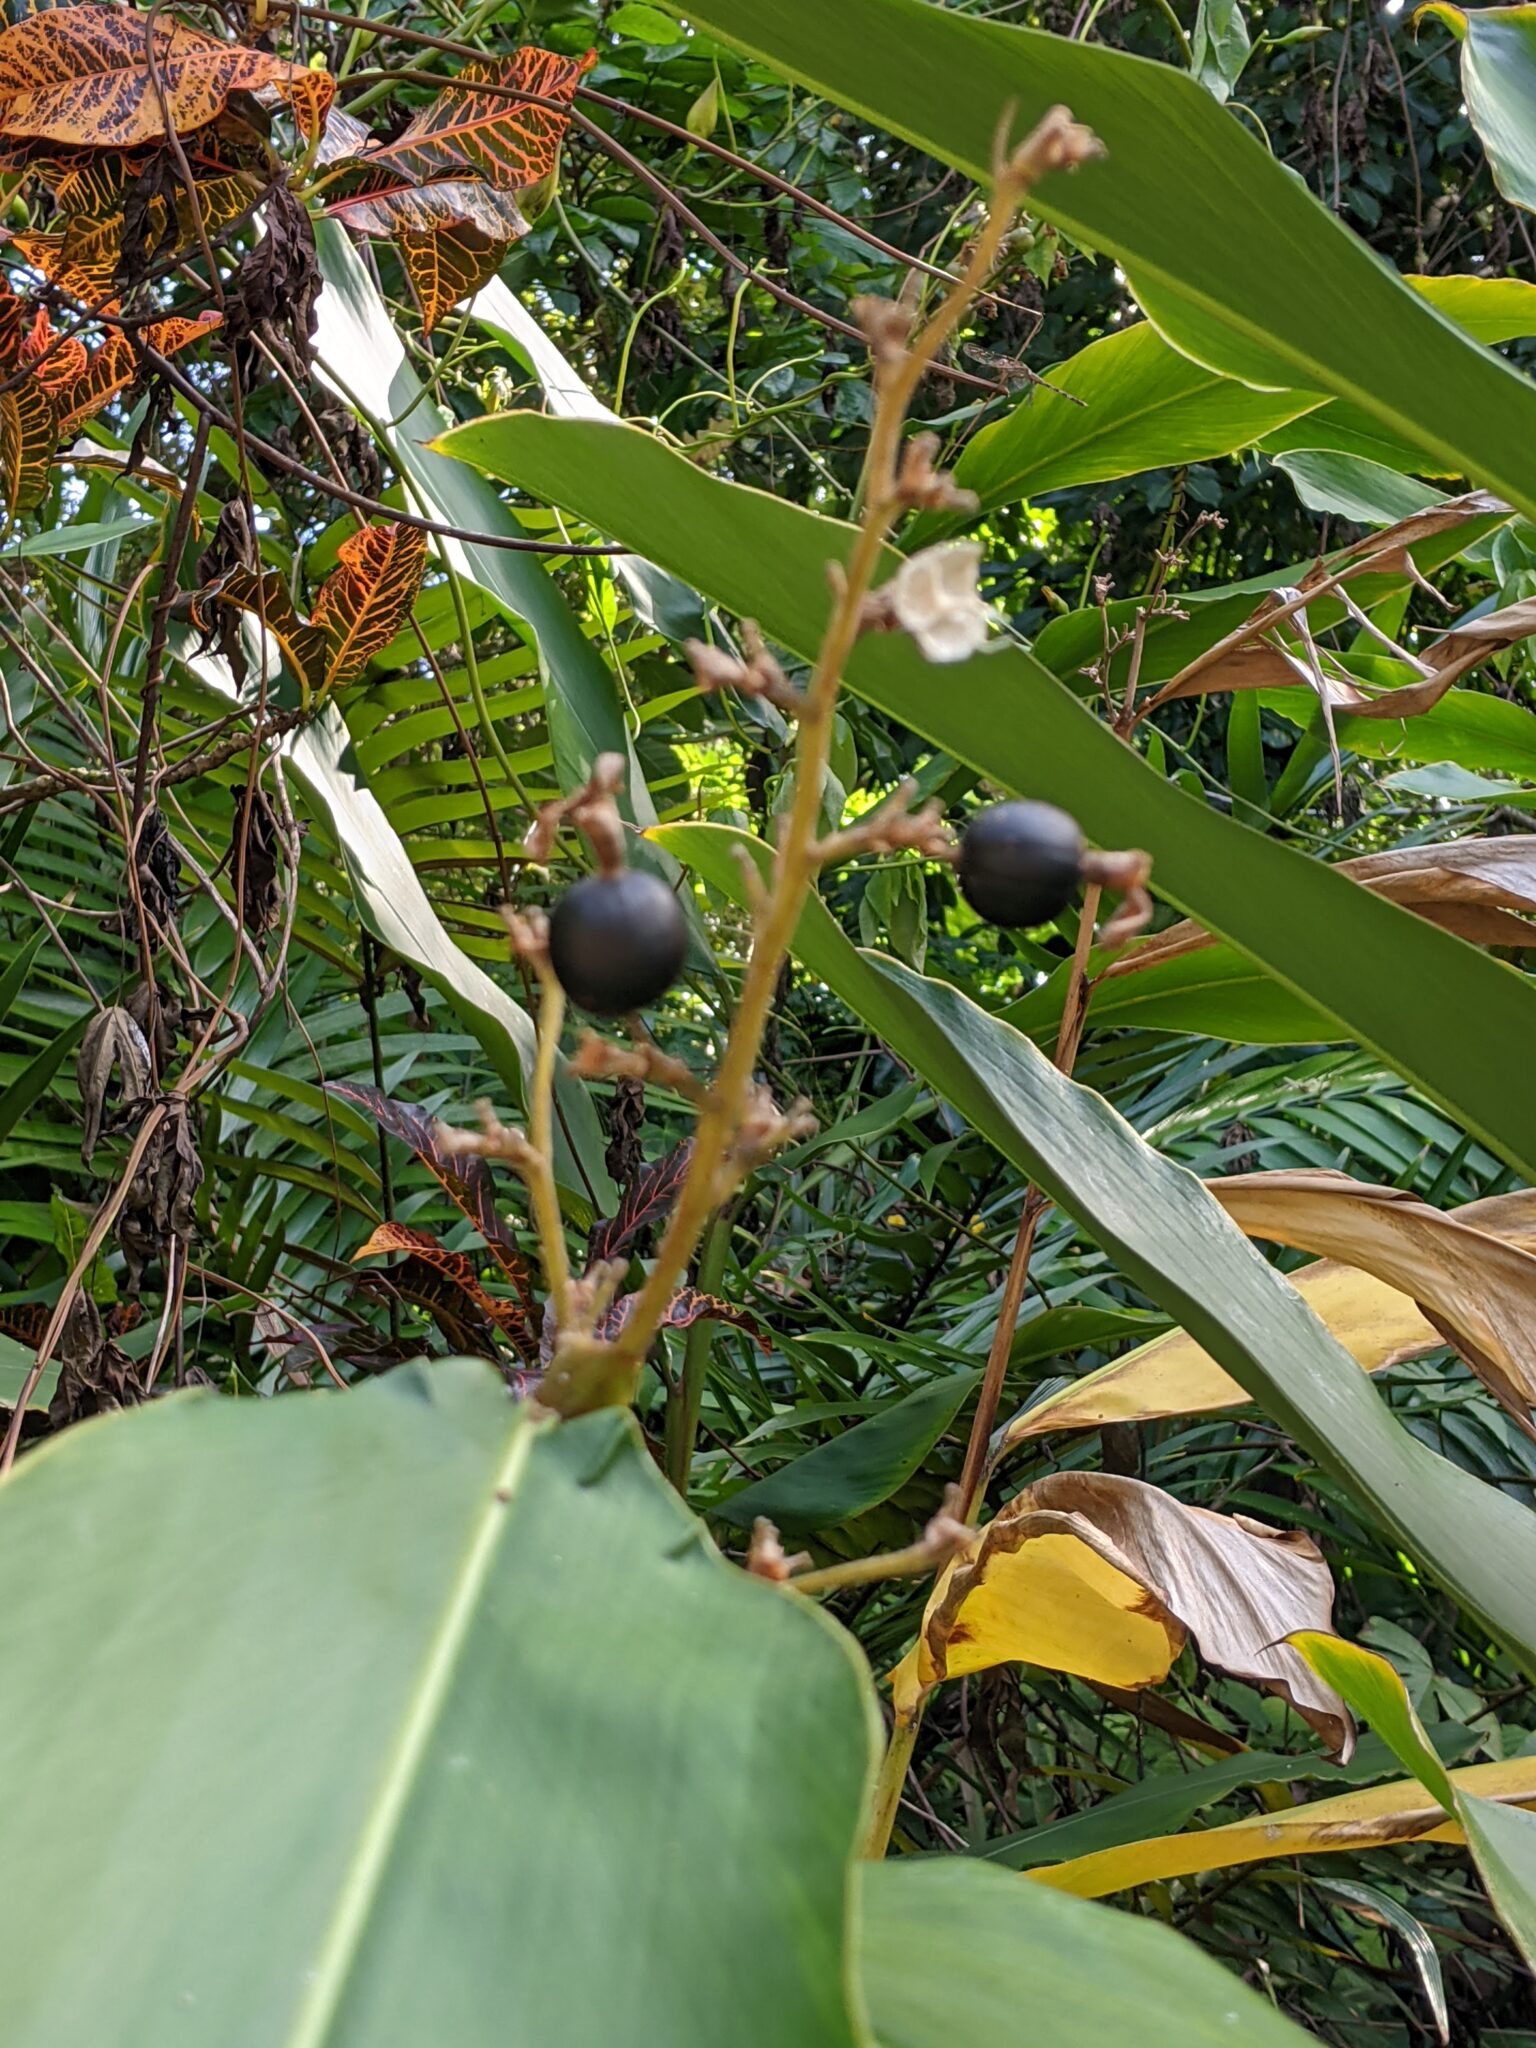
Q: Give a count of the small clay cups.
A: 0